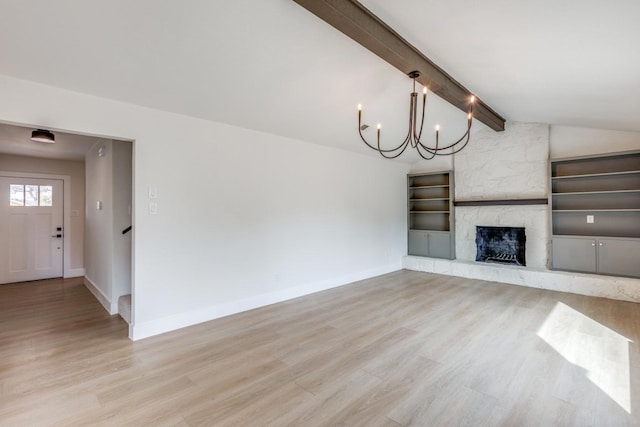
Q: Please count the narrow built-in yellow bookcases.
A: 0